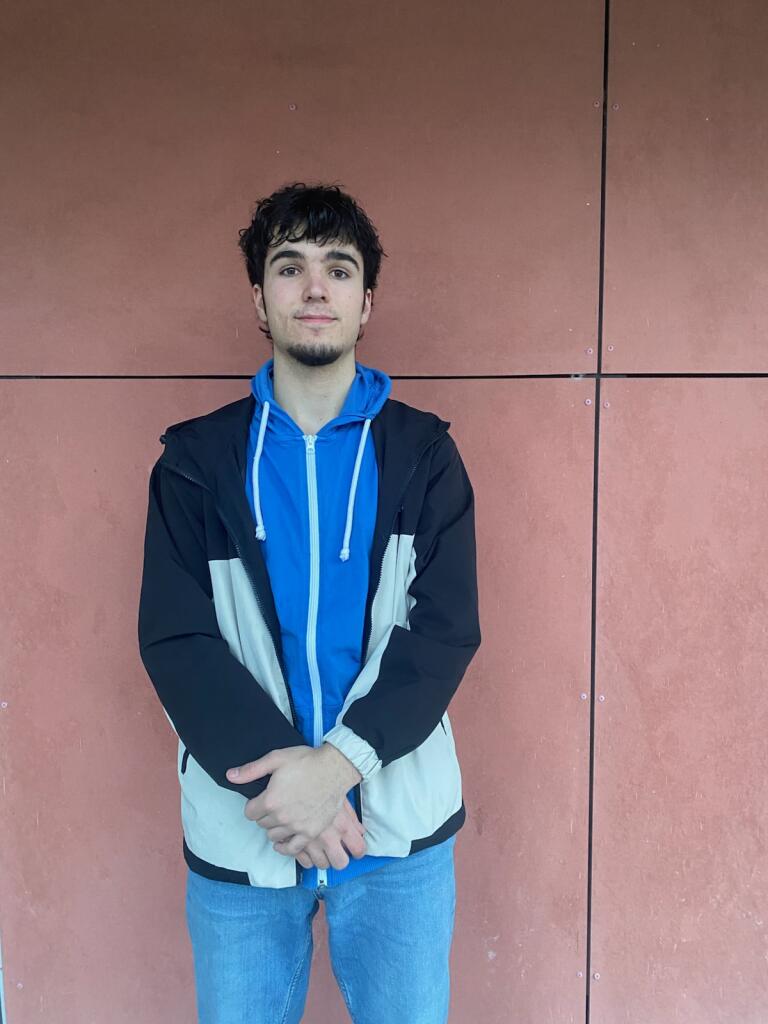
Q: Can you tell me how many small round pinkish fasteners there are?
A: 13